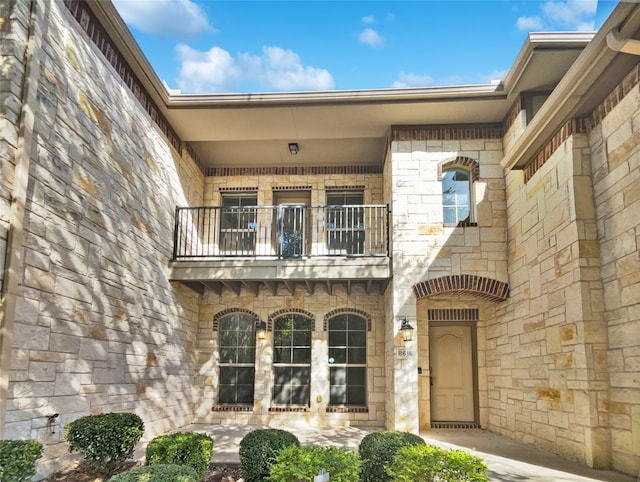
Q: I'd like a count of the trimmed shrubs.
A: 8